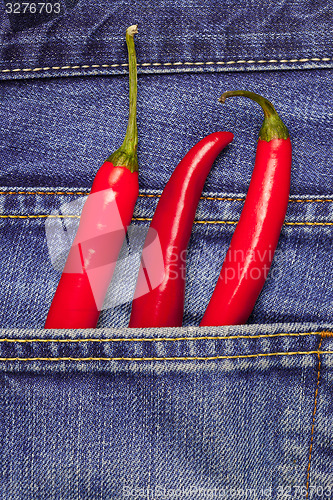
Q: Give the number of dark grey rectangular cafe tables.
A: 0